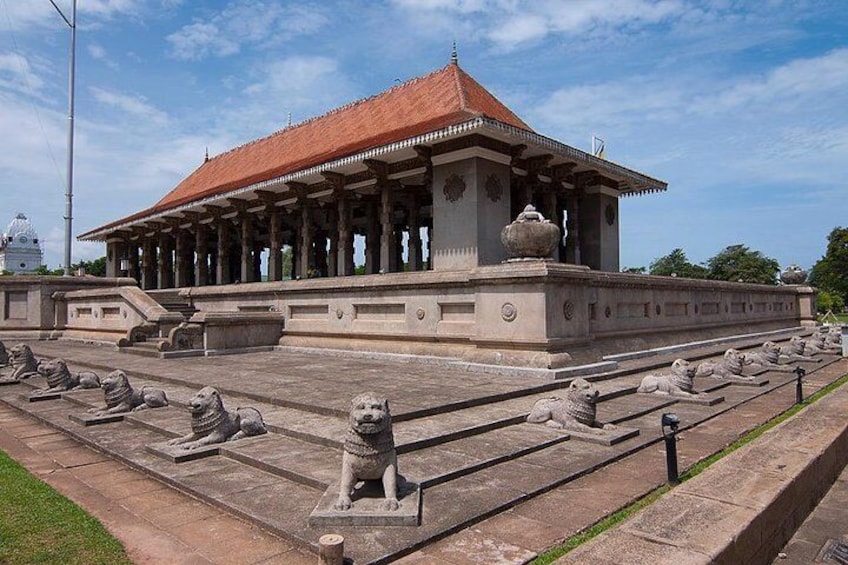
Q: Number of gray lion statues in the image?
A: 13